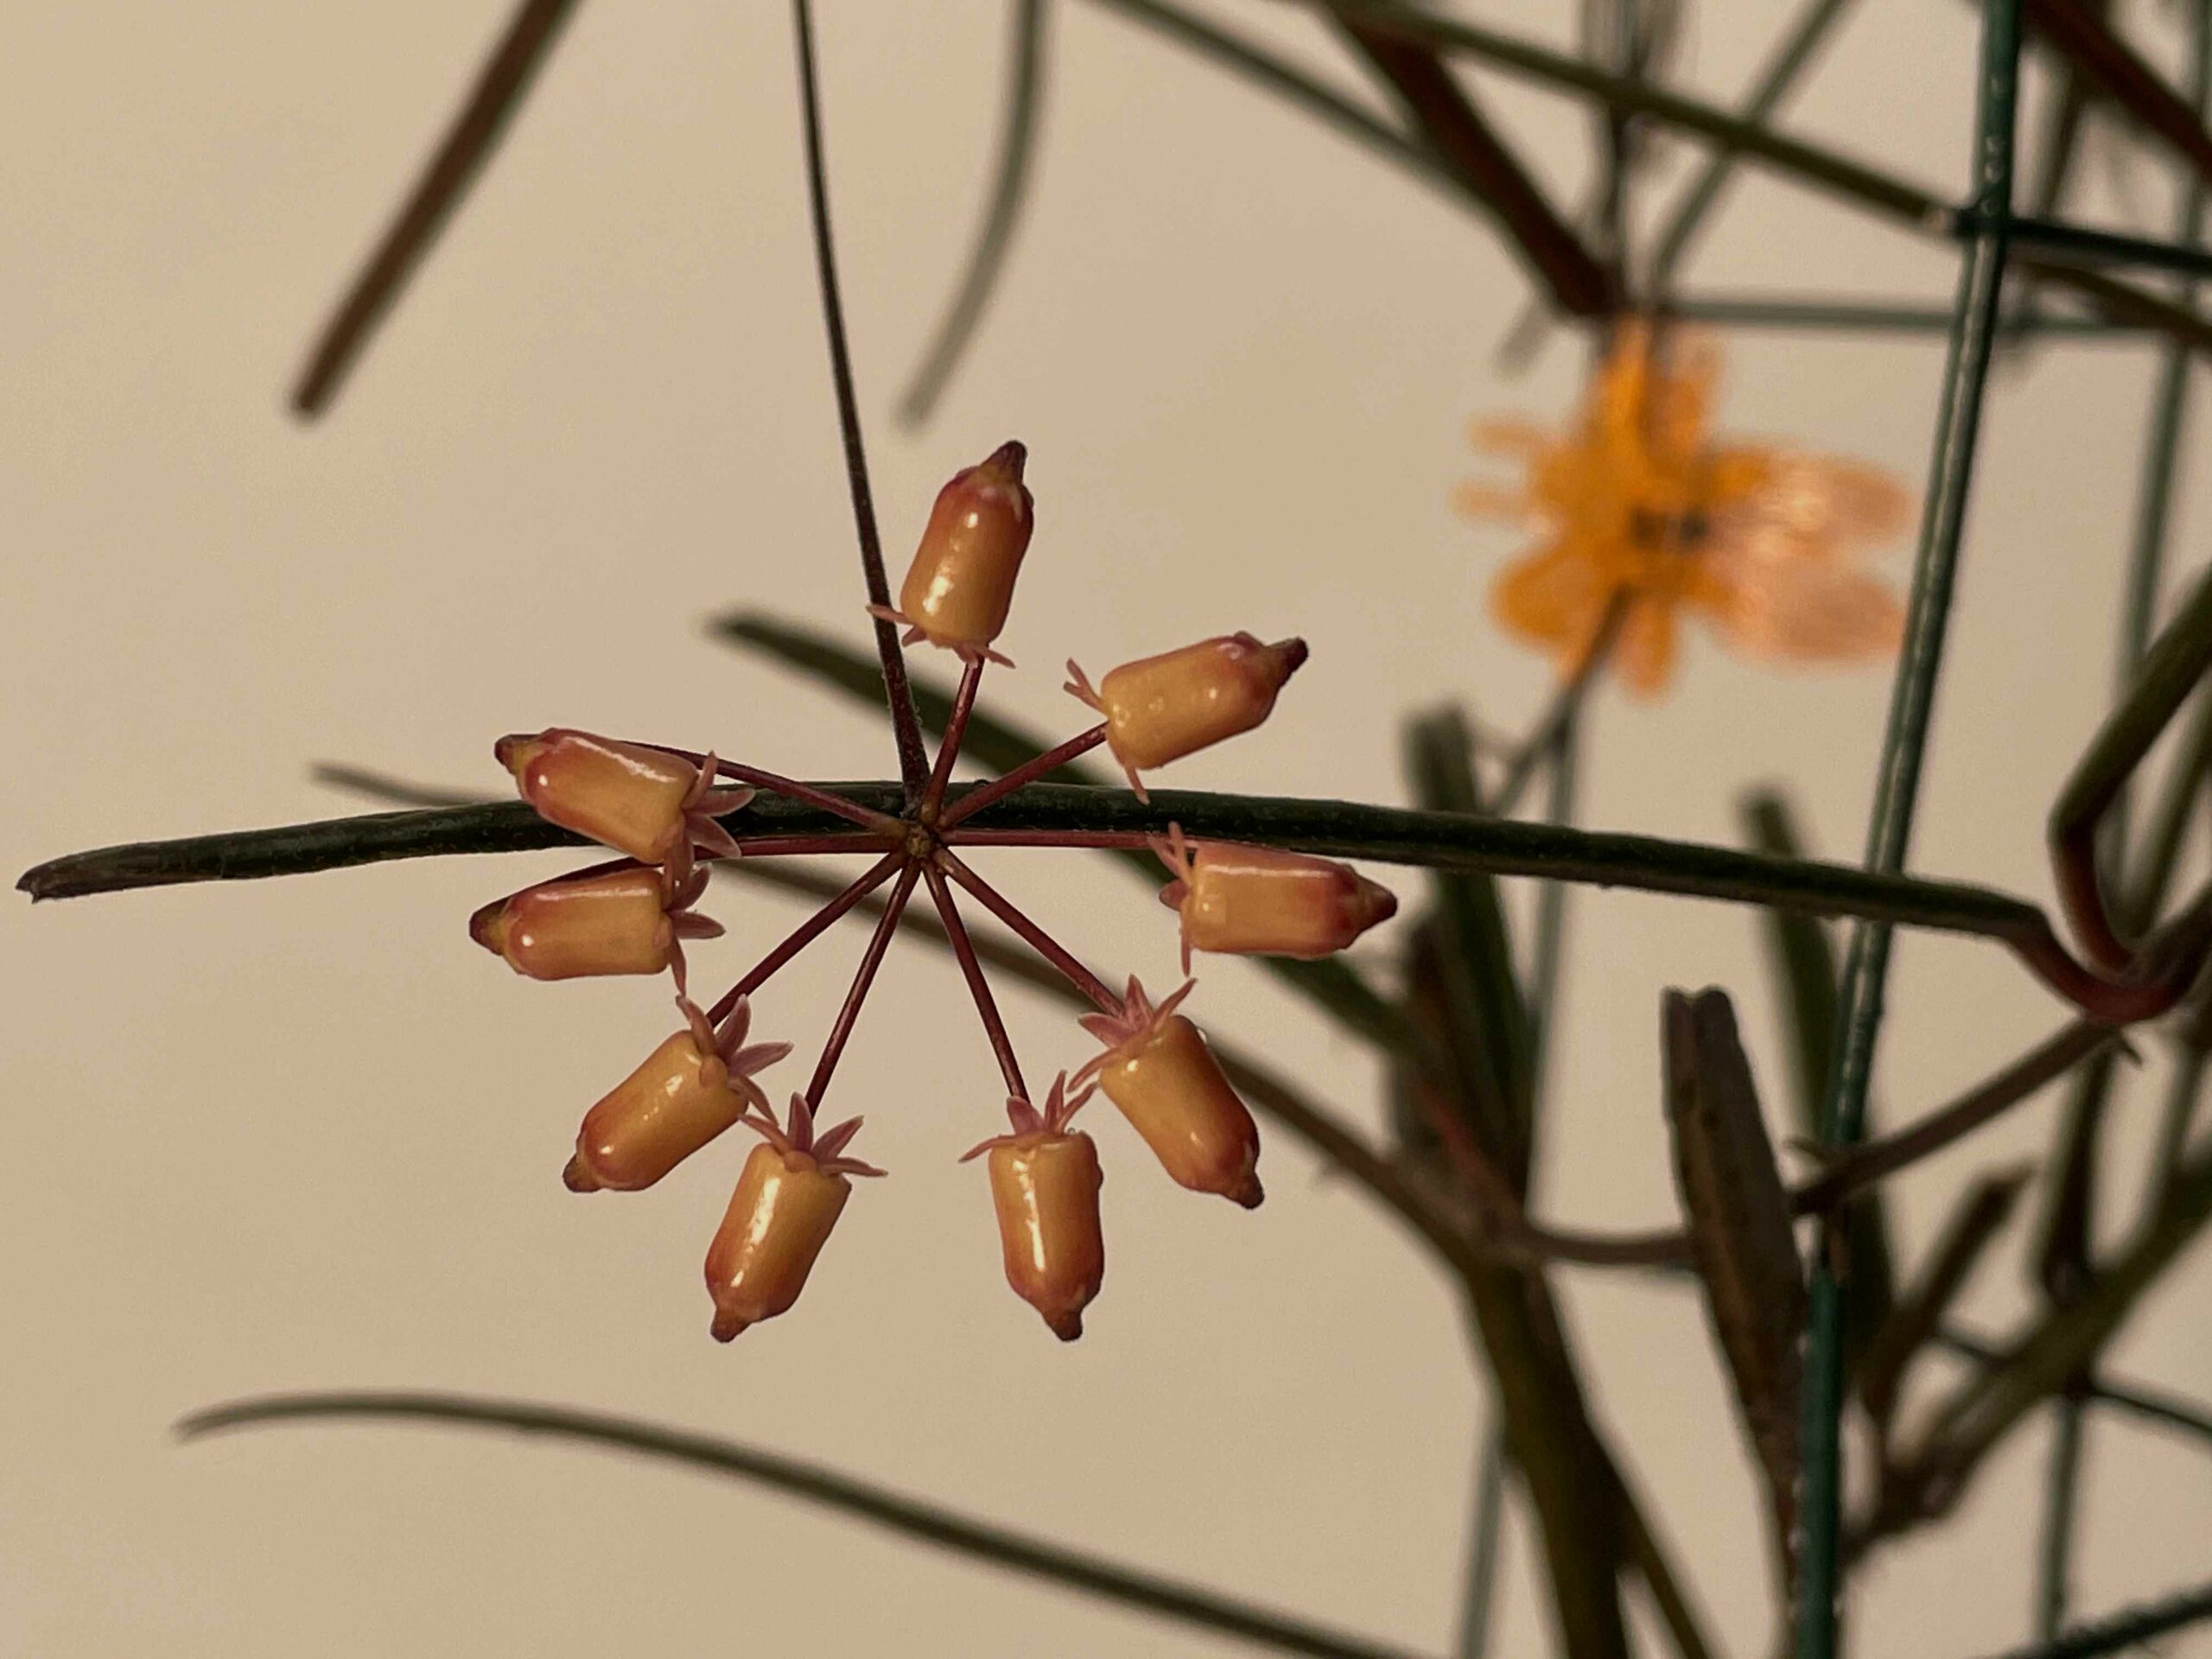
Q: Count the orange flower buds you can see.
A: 9